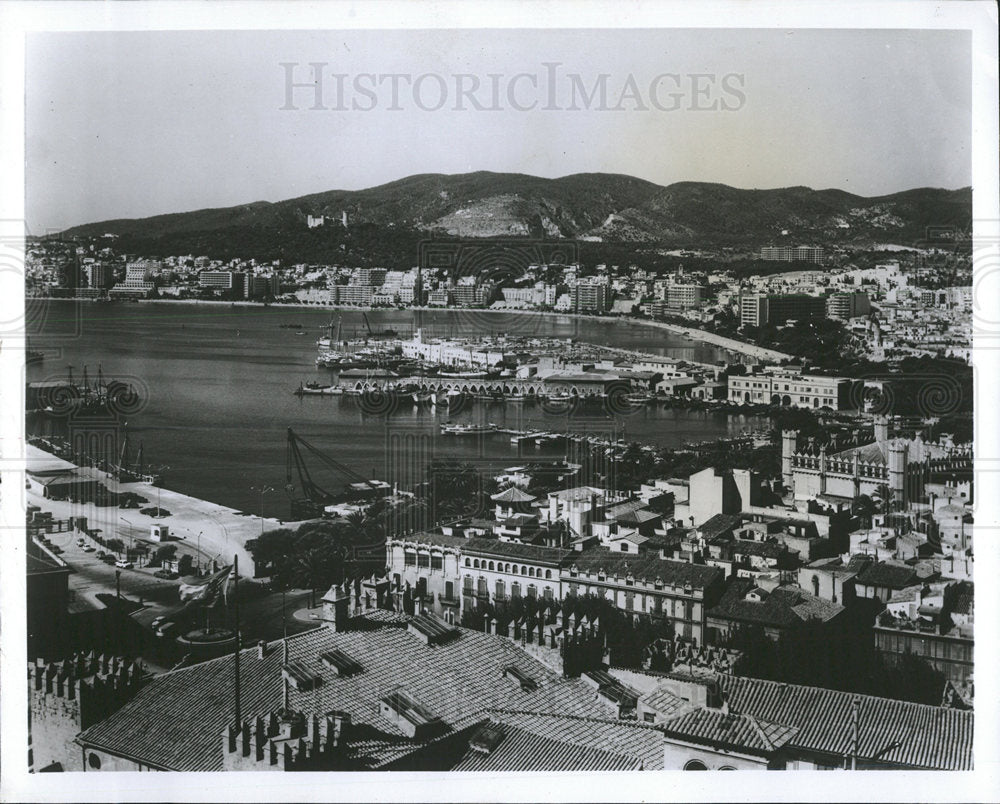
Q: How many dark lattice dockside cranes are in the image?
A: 1